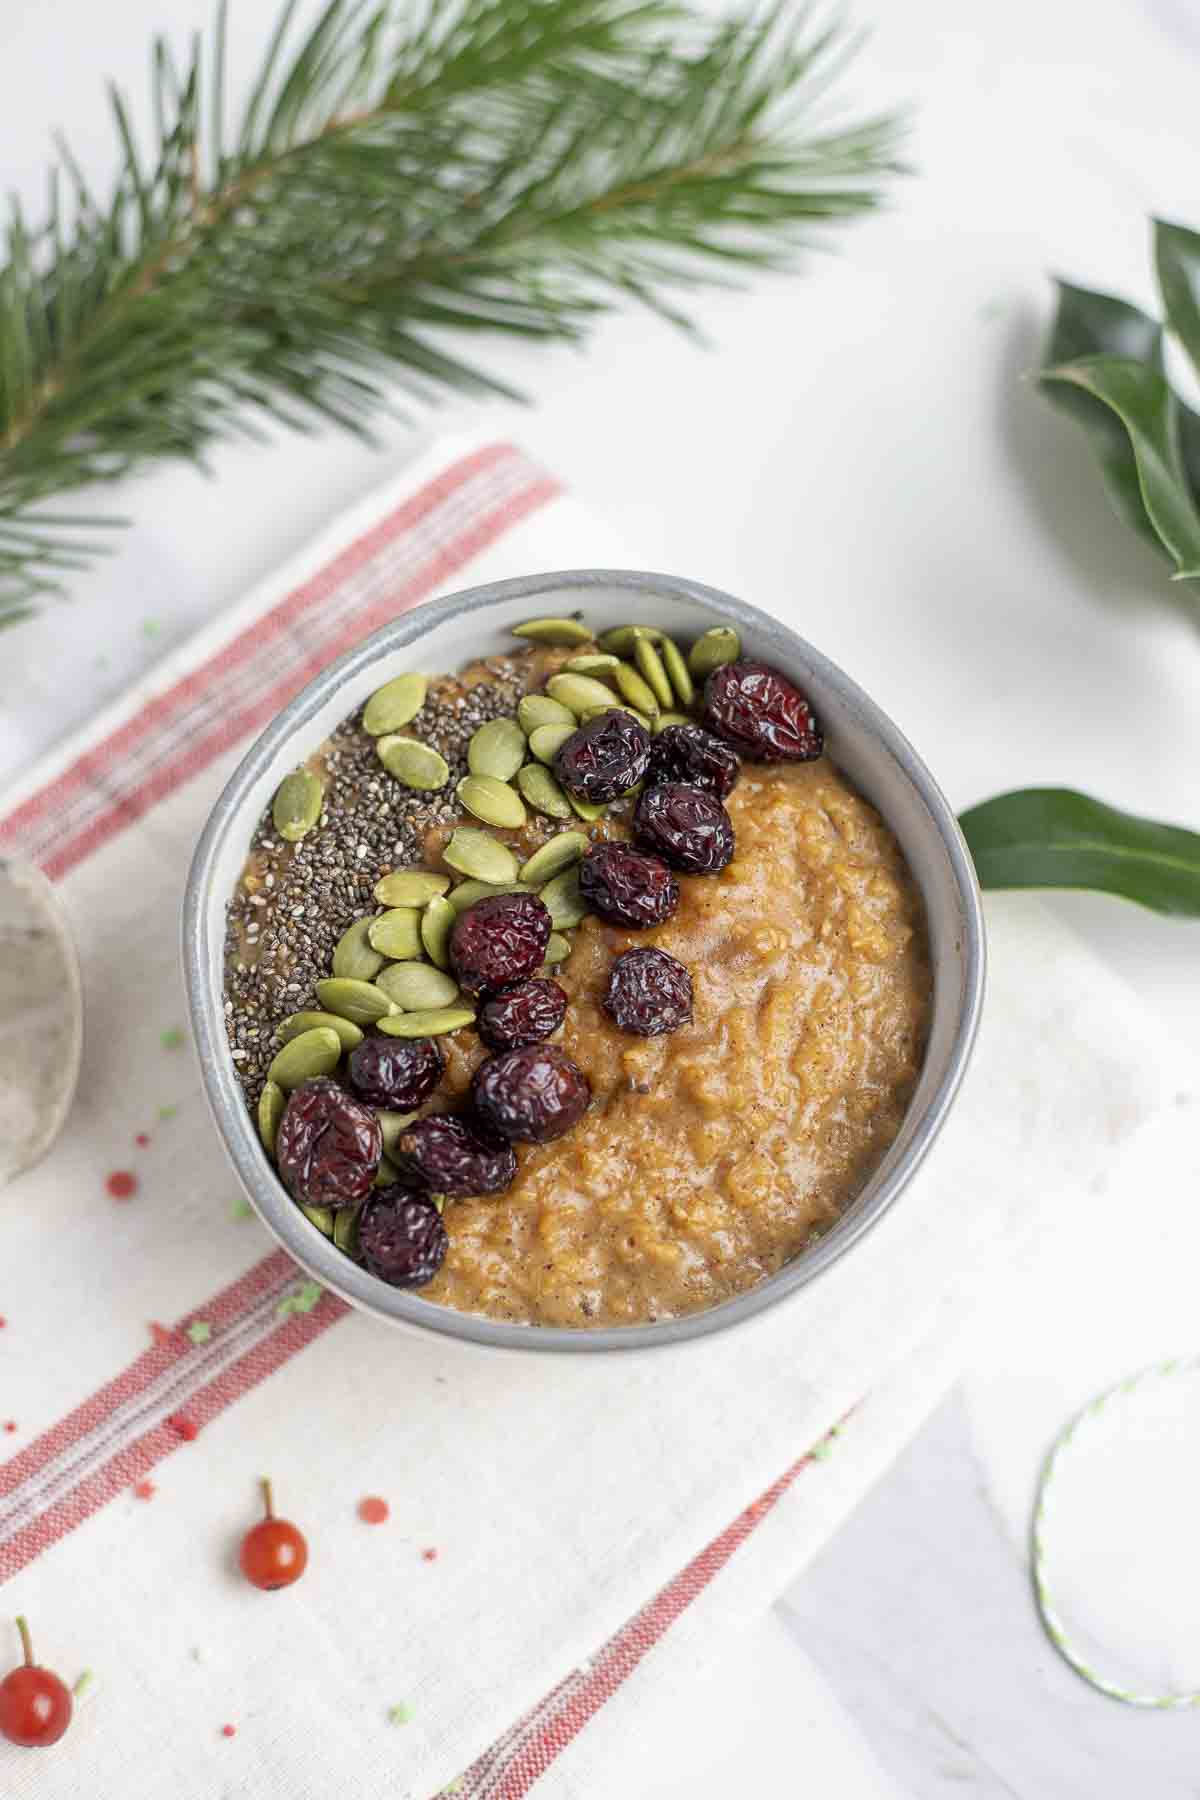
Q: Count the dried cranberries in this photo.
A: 13